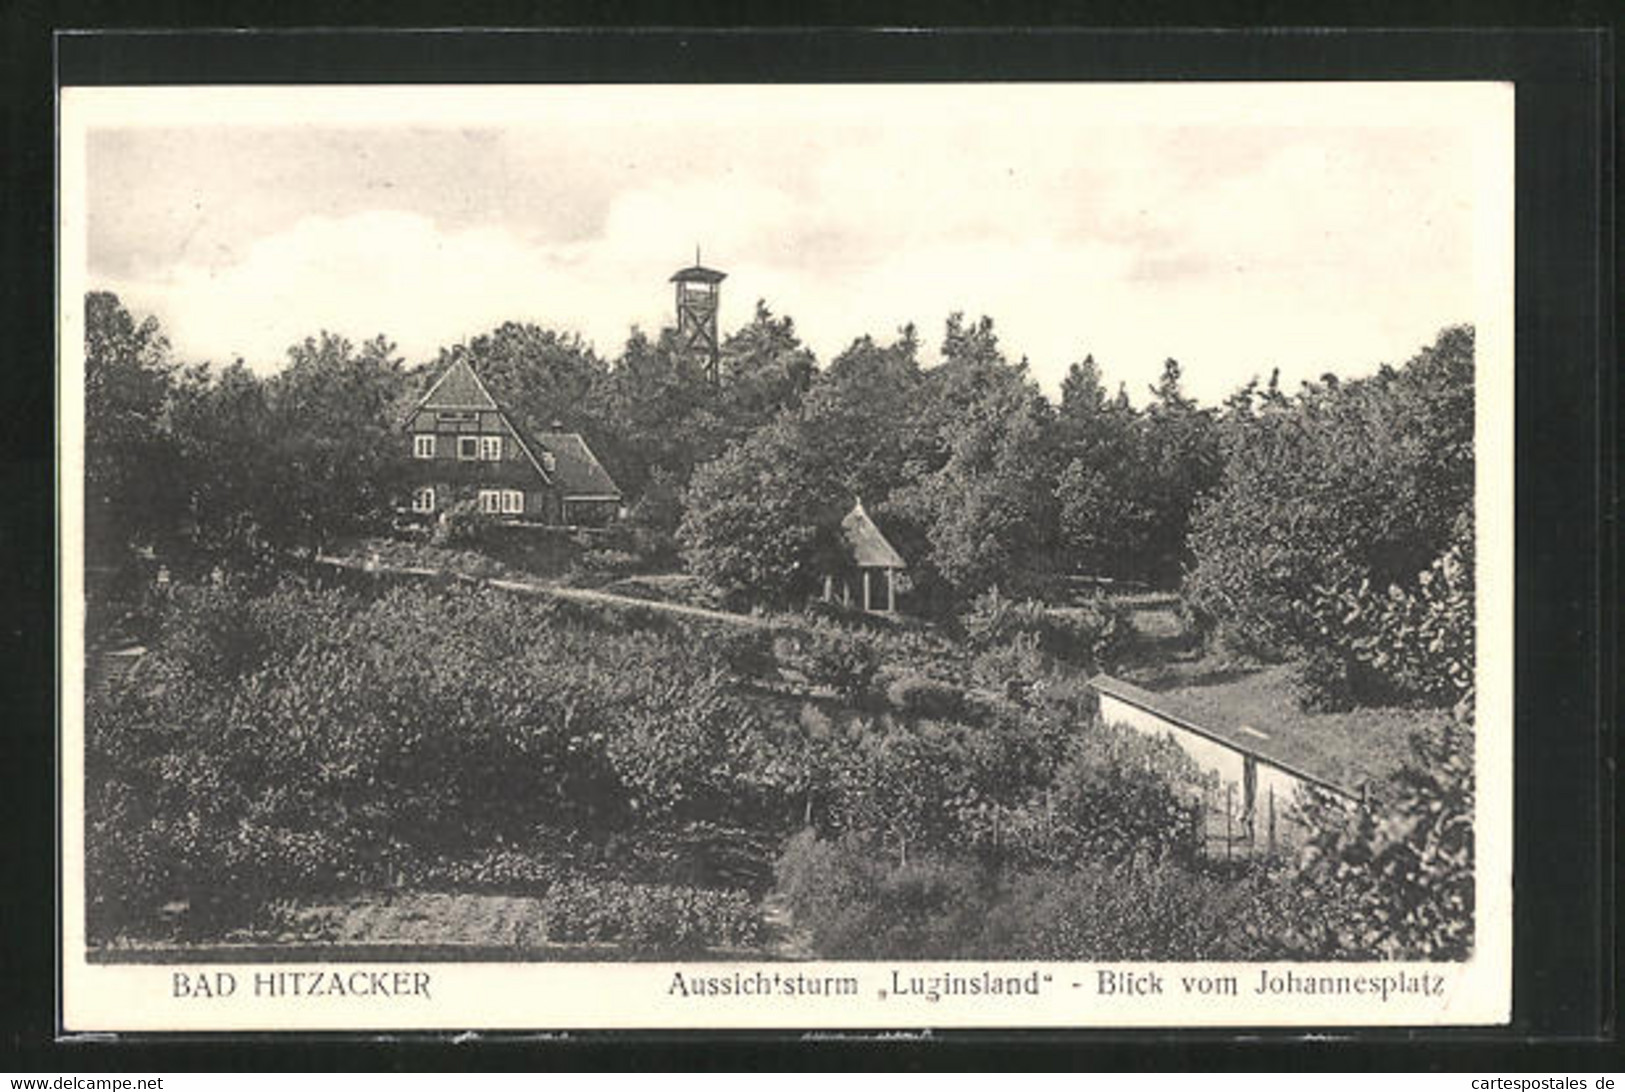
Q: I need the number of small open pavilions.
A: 1